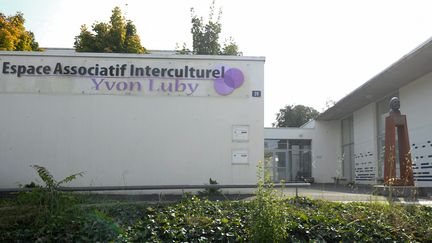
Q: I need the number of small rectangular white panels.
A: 2